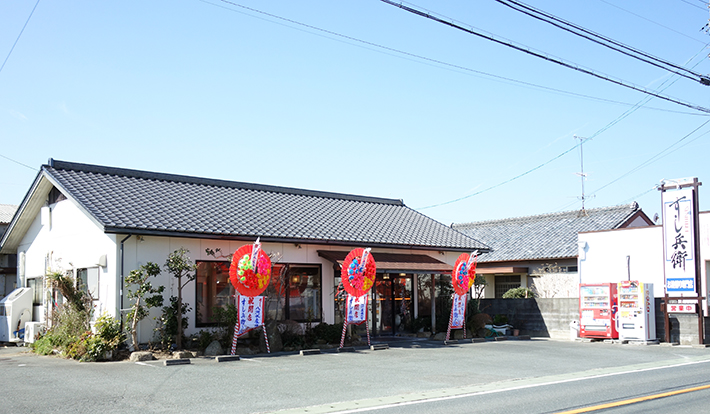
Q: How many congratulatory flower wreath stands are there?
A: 3